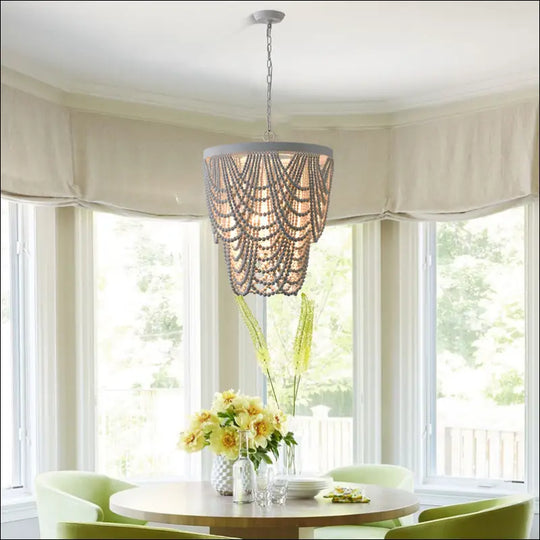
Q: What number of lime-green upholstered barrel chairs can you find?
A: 4